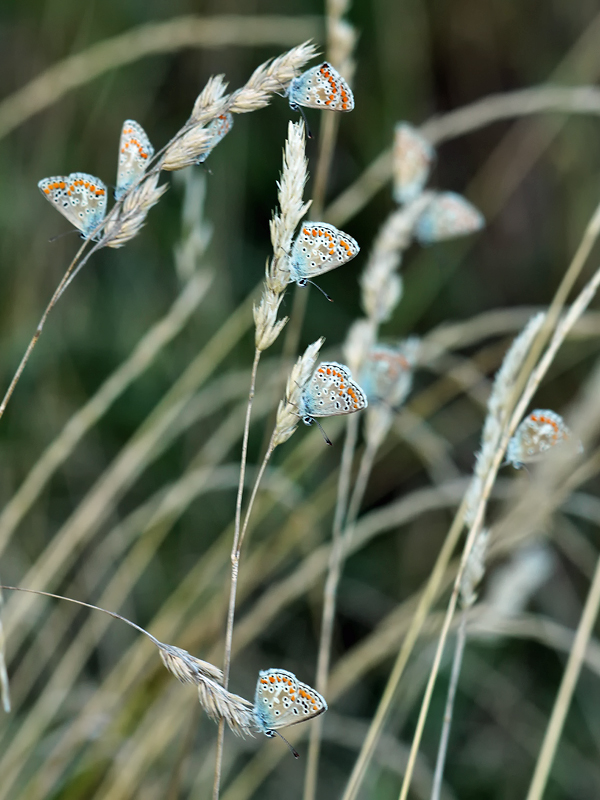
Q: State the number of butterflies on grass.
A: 11